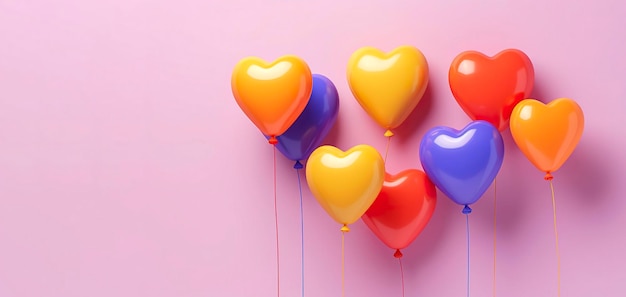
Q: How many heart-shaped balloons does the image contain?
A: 8